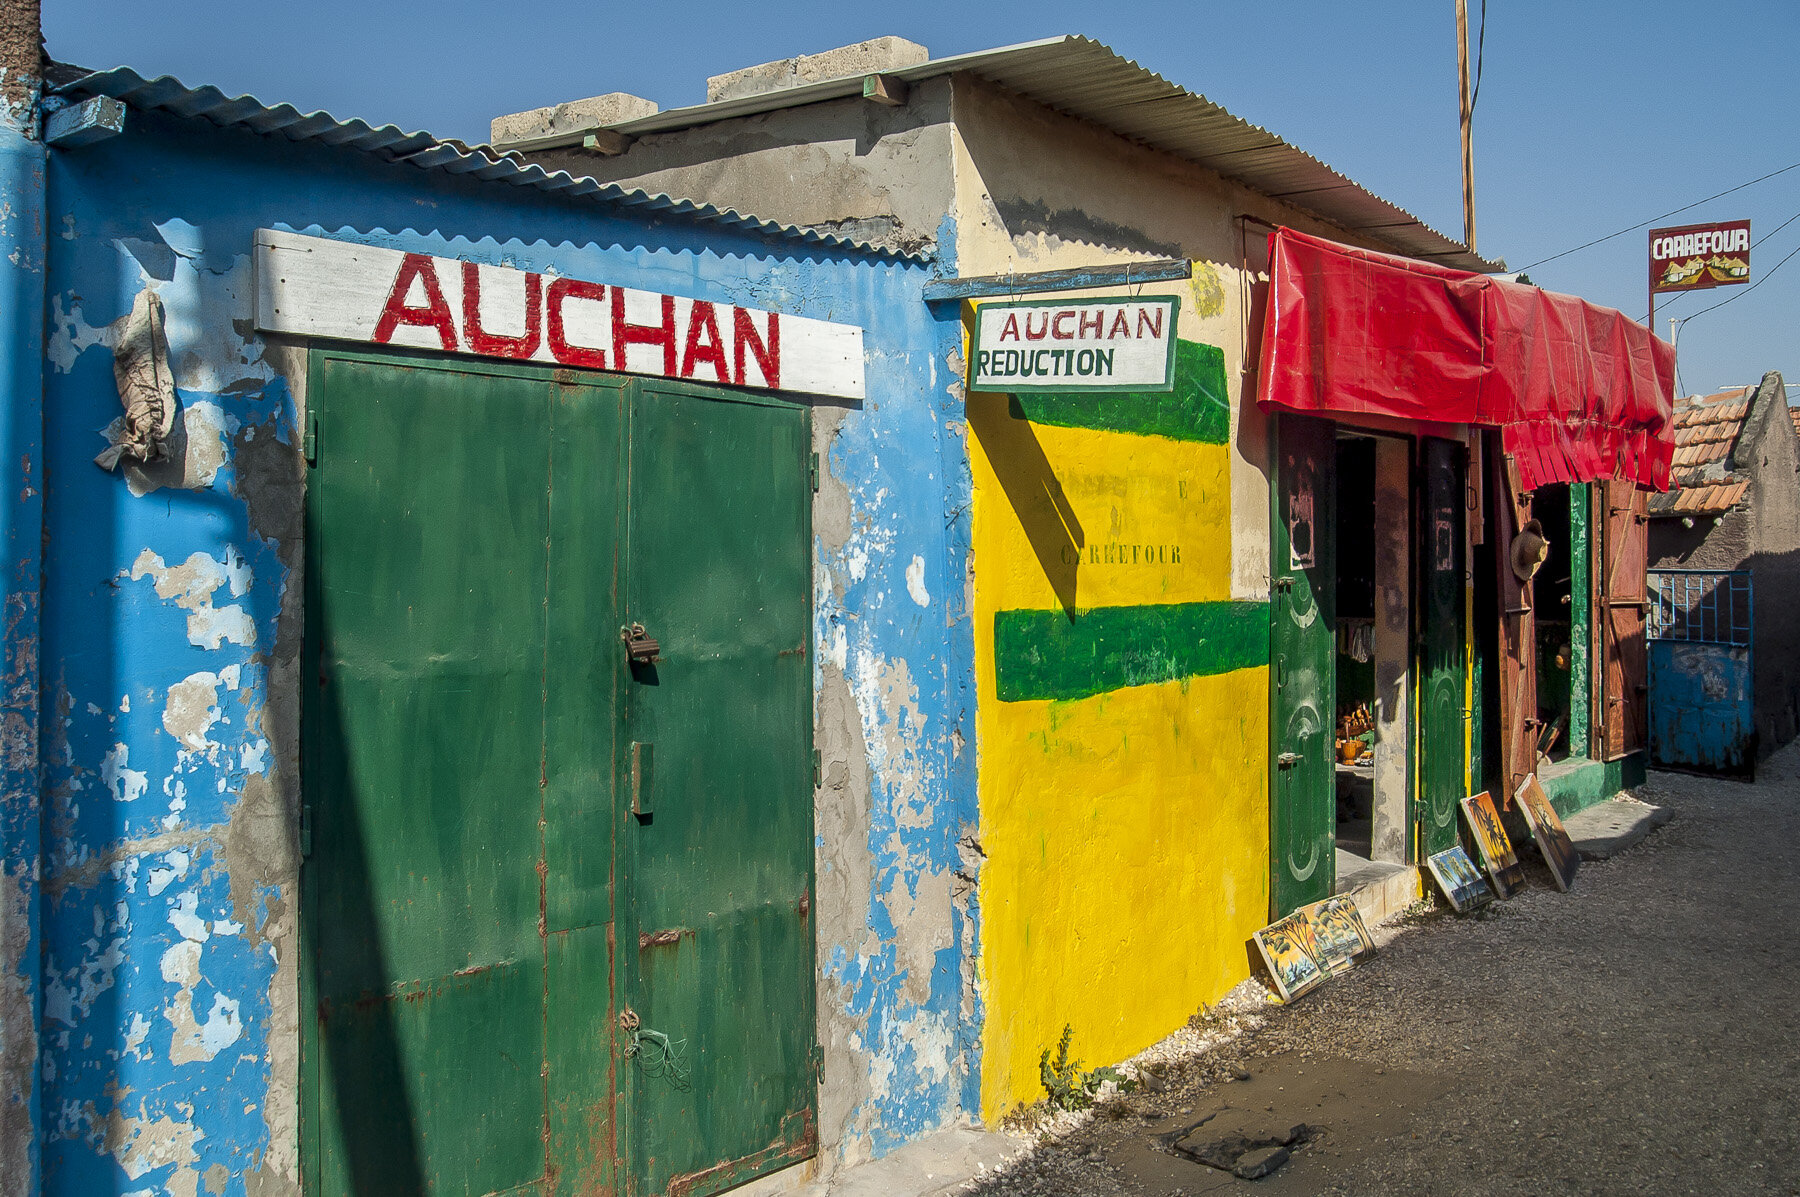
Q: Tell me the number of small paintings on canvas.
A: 5